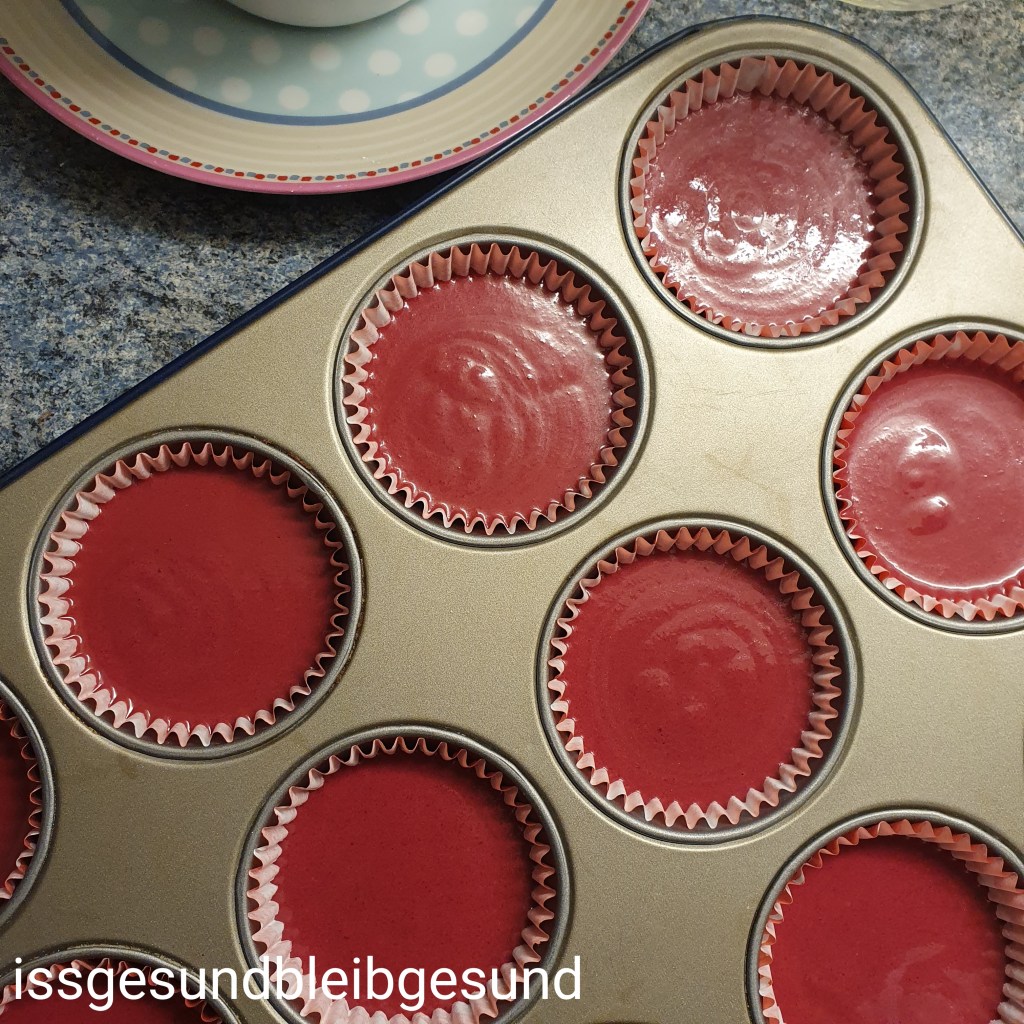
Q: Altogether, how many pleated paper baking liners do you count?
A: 9